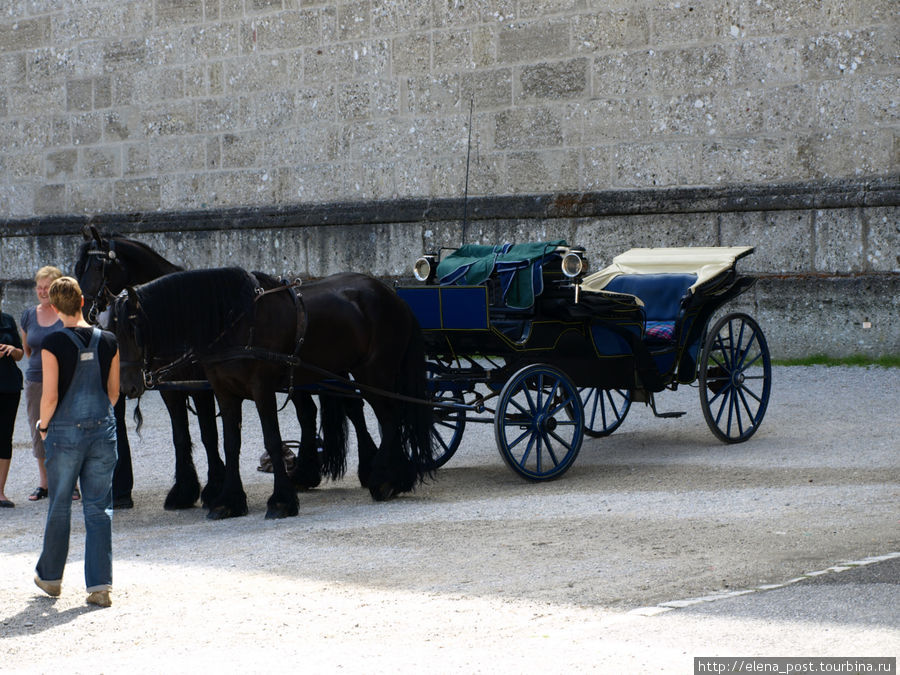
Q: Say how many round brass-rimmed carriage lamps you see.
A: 2